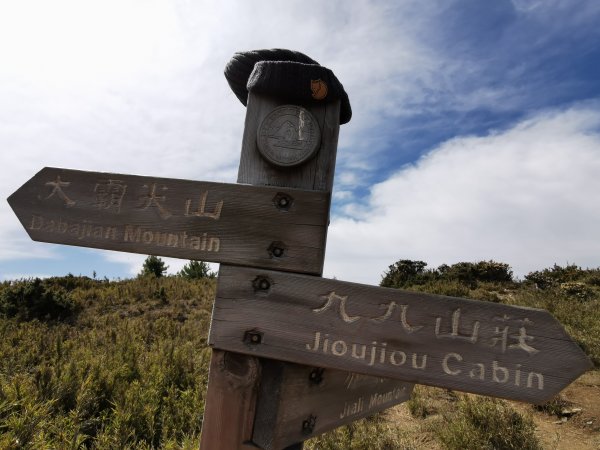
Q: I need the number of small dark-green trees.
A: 2